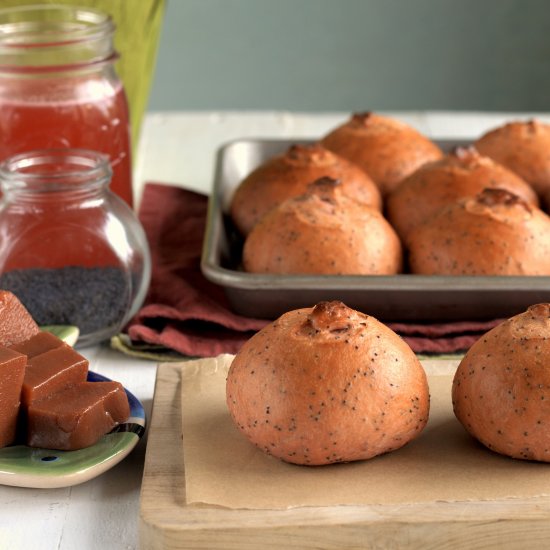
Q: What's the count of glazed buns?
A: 8